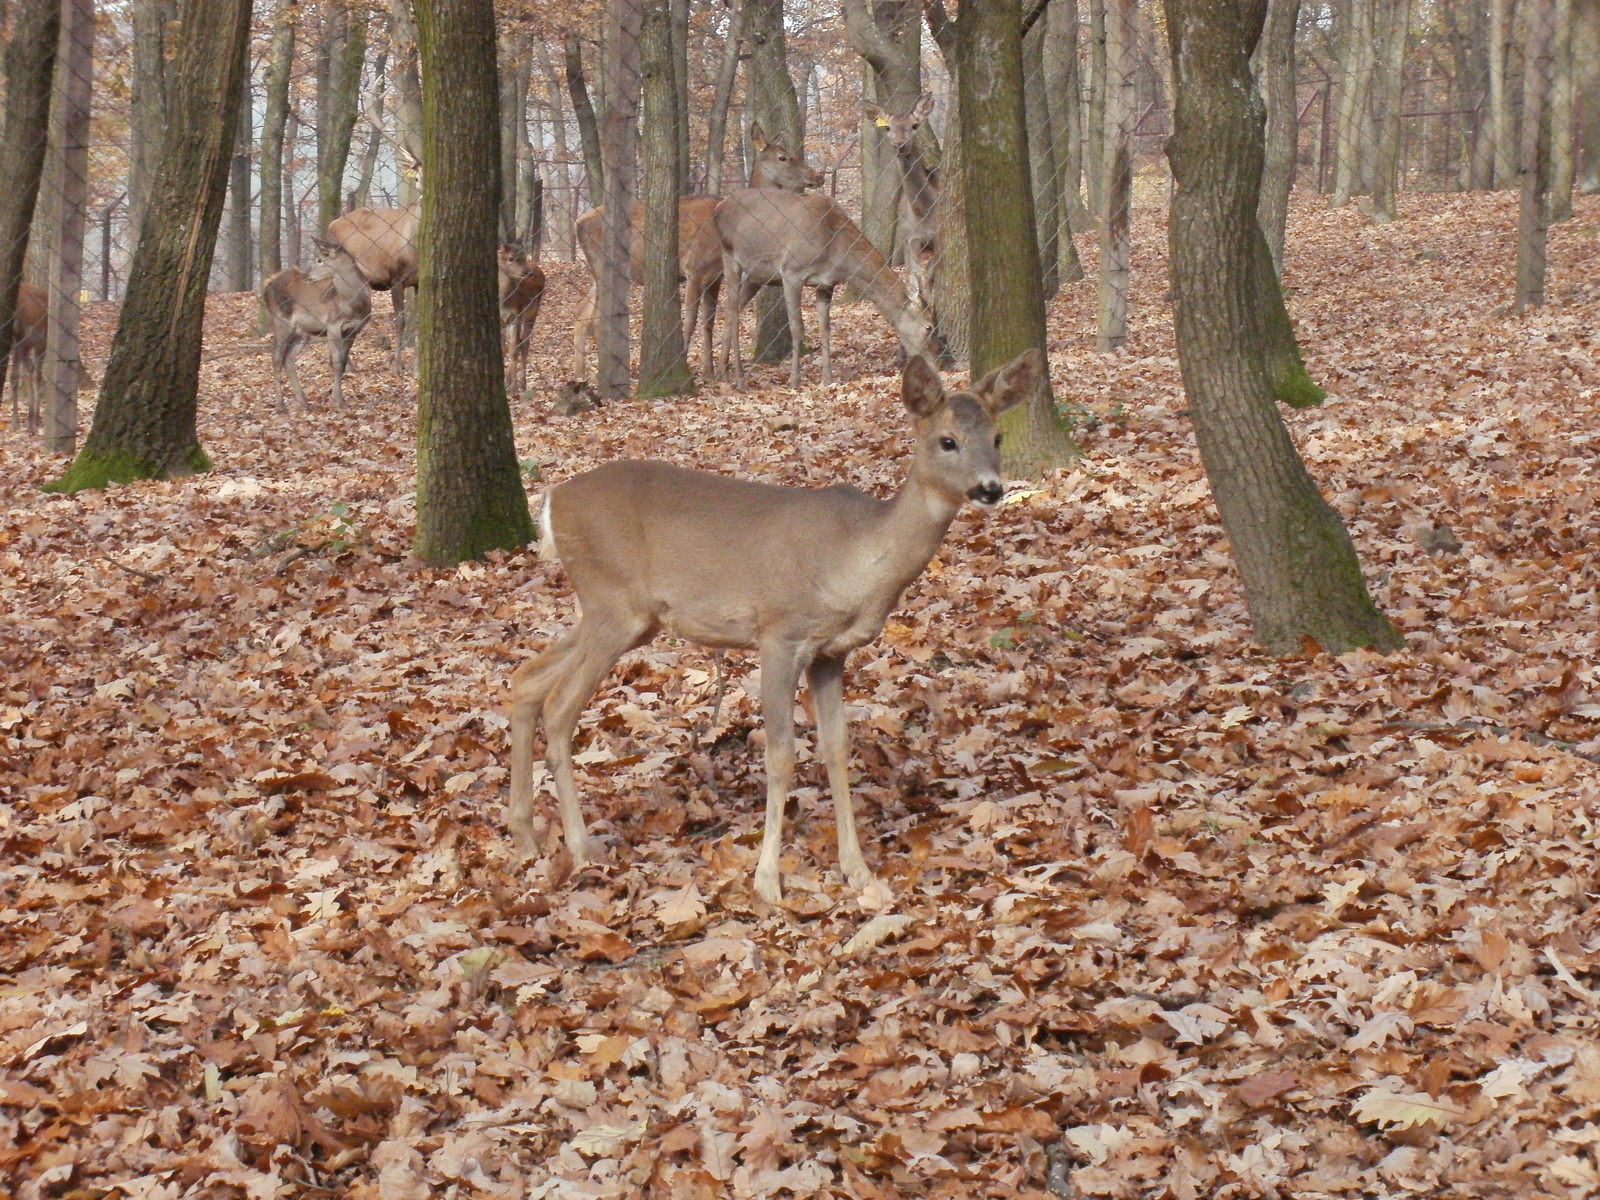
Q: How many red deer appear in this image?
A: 7